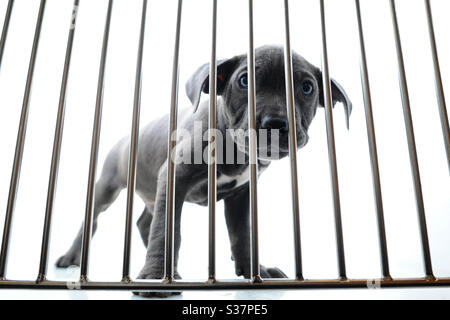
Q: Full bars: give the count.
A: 11